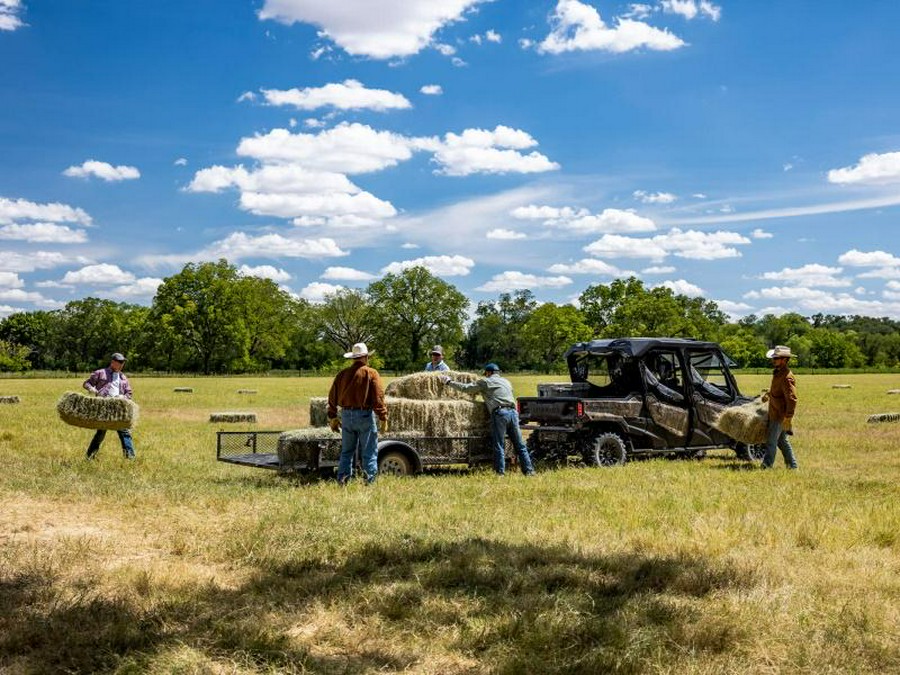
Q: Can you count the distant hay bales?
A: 7